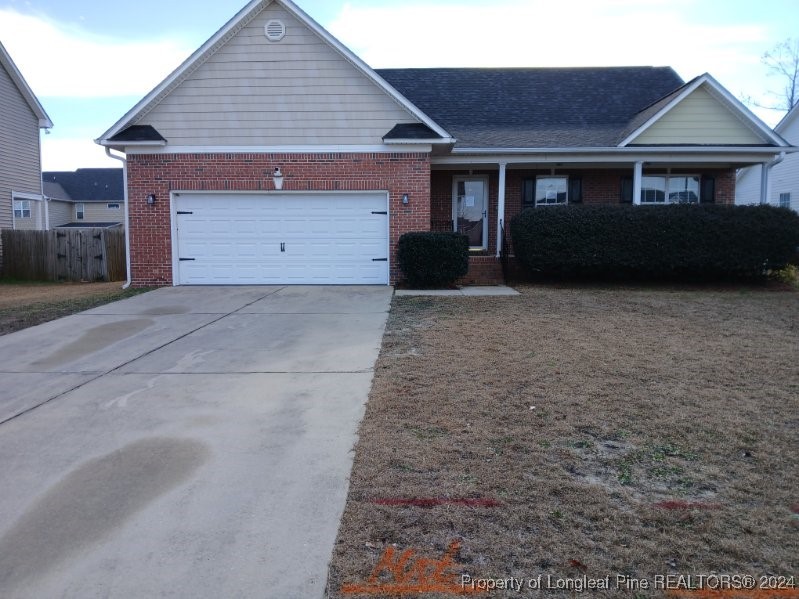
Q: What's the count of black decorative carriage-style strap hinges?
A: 4